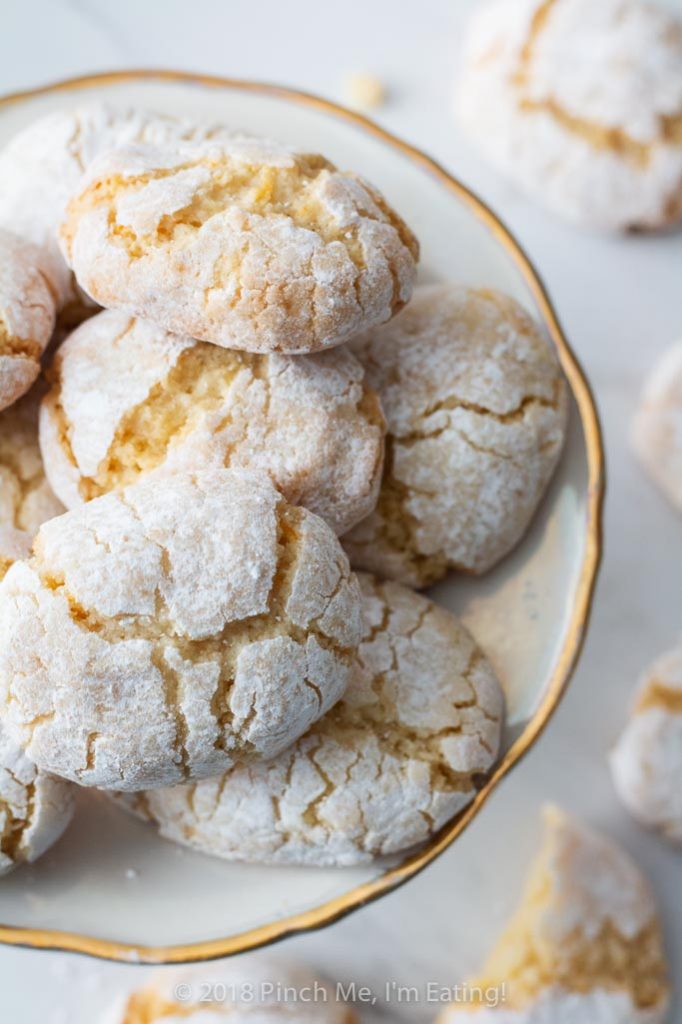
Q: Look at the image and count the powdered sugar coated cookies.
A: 14